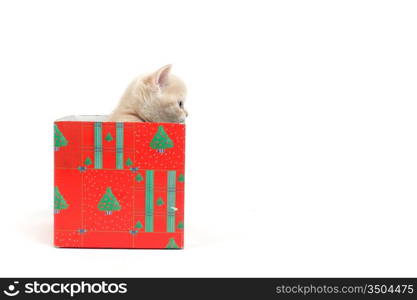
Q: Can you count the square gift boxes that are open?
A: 1